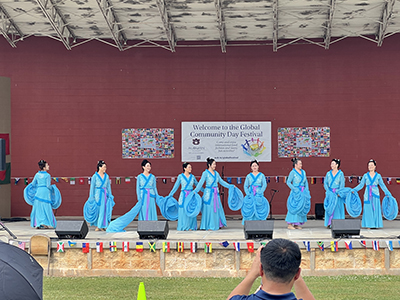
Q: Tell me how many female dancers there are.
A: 9